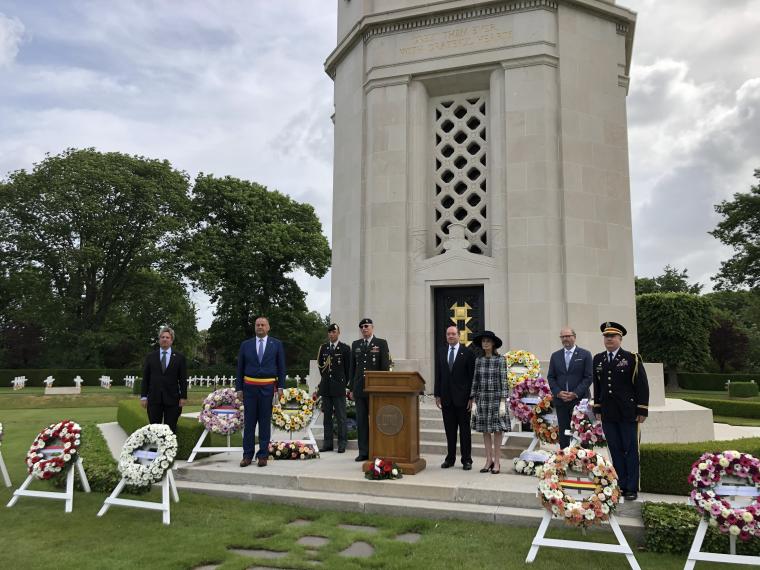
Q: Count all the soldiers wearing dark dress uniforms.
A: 3